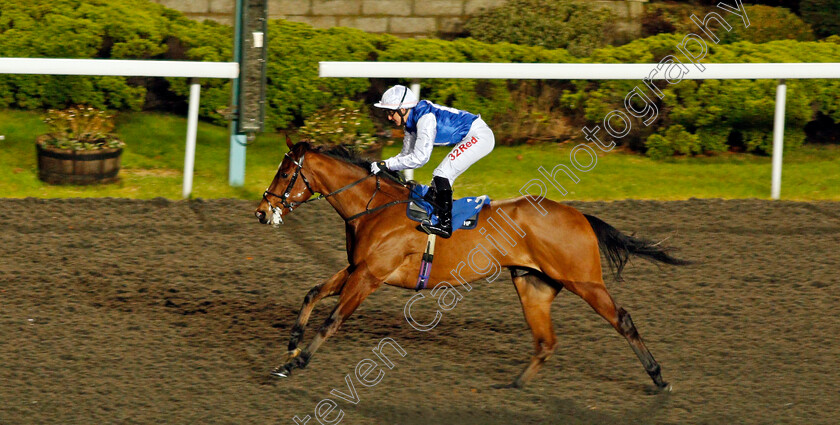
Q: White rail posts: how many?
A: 3